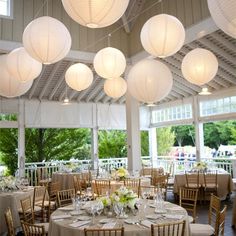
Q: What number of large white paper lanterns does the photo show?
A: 11